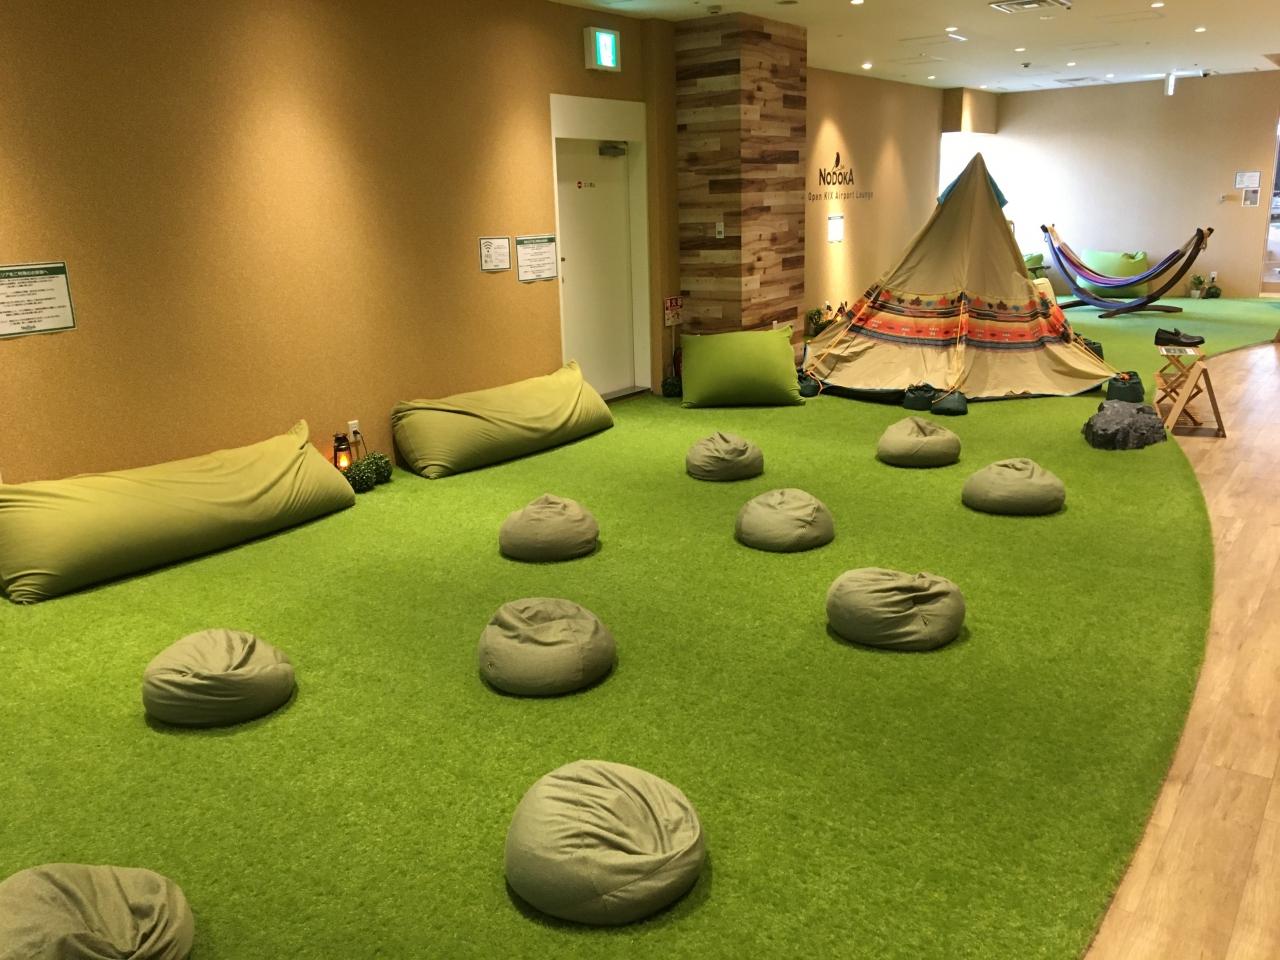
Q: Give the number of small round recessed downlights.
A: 10